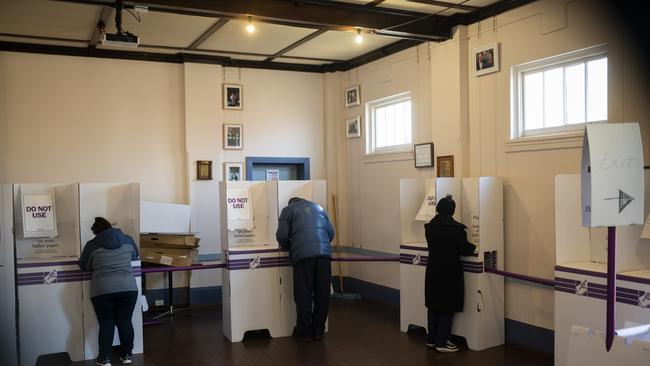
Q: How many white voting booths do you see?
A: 4